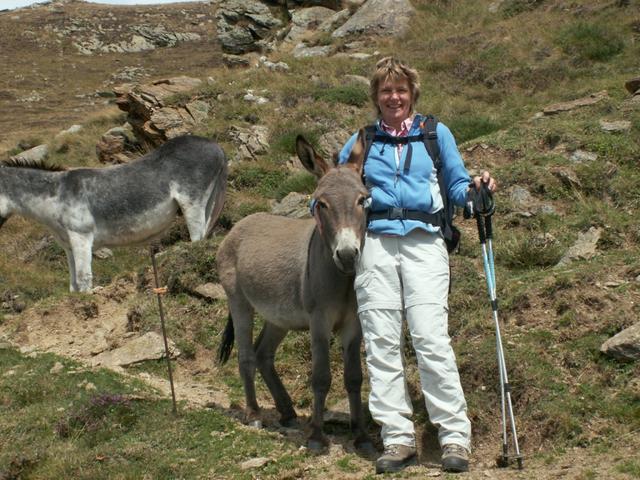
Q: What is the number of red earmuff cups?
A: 0